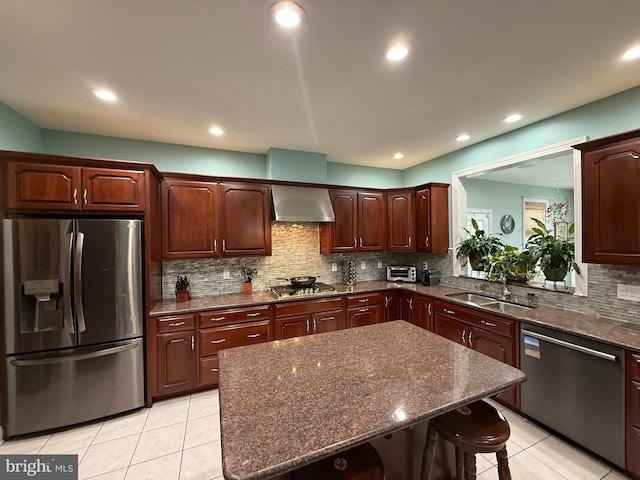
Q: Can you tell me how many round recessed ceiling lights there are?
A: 8